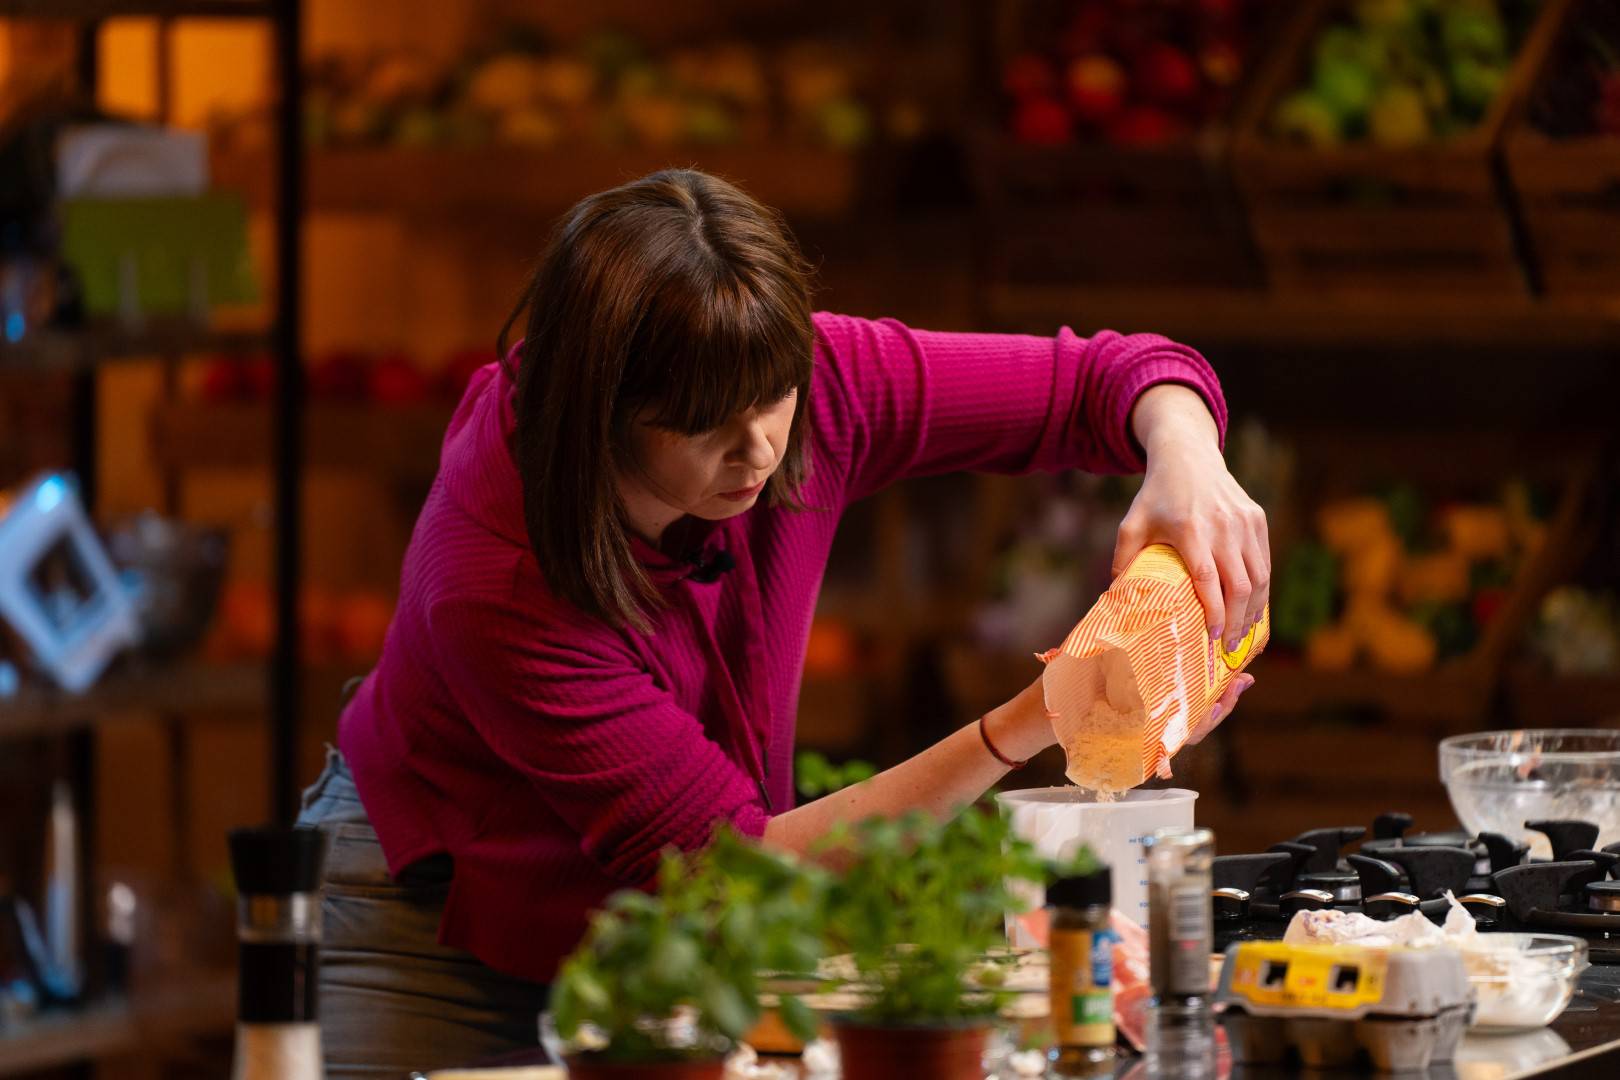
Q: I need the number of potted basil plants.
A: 2